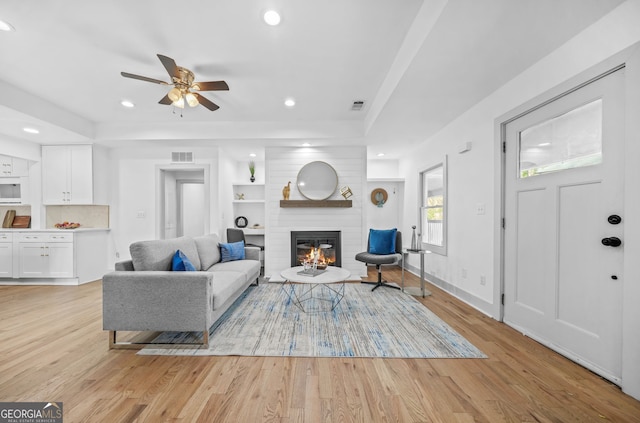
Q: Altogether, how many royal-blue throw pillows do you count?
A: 3